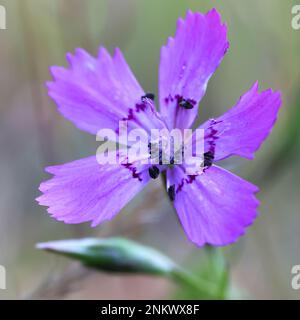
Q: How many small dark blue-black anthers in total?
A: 5